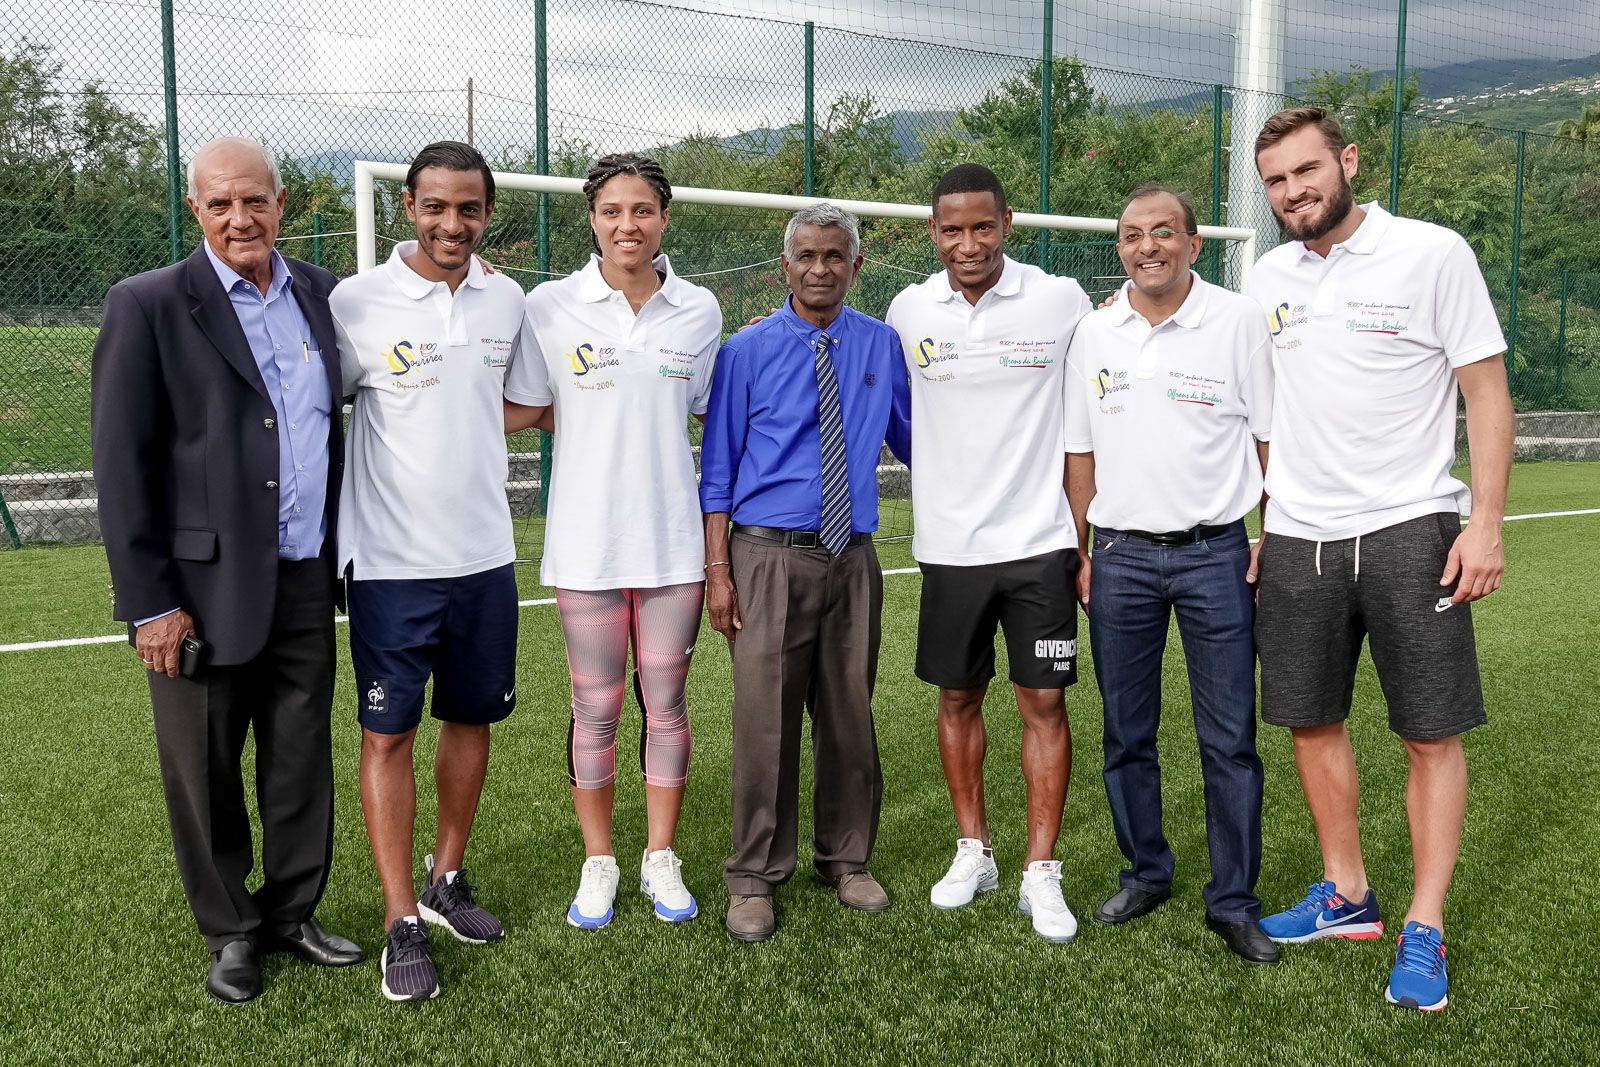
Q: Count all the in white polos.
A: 5